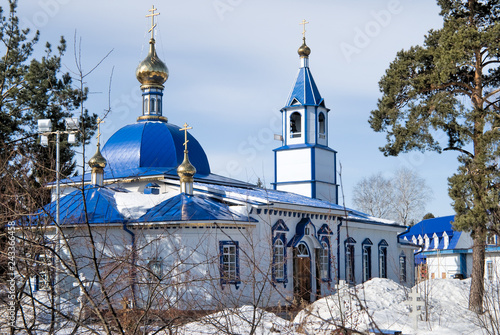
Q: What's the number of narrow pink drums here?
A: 0